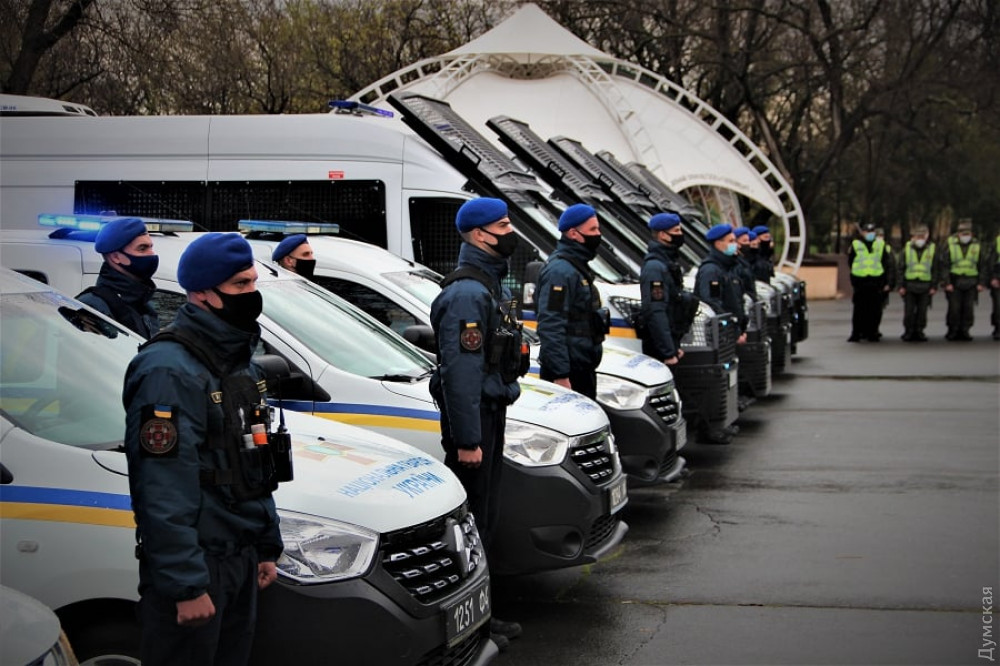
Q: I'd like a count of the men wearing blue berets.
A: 10